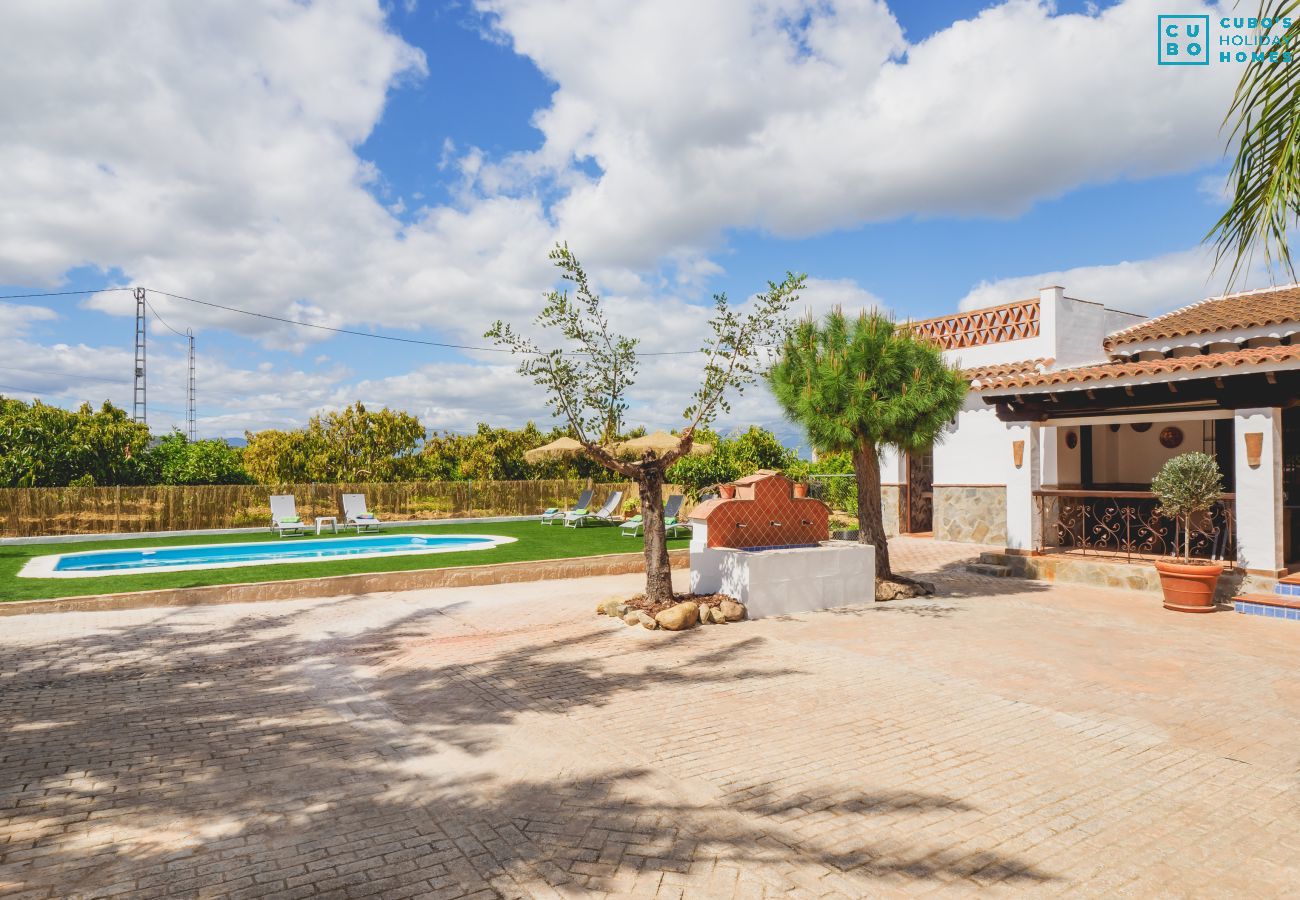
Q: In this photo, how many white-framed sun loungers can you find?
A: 6